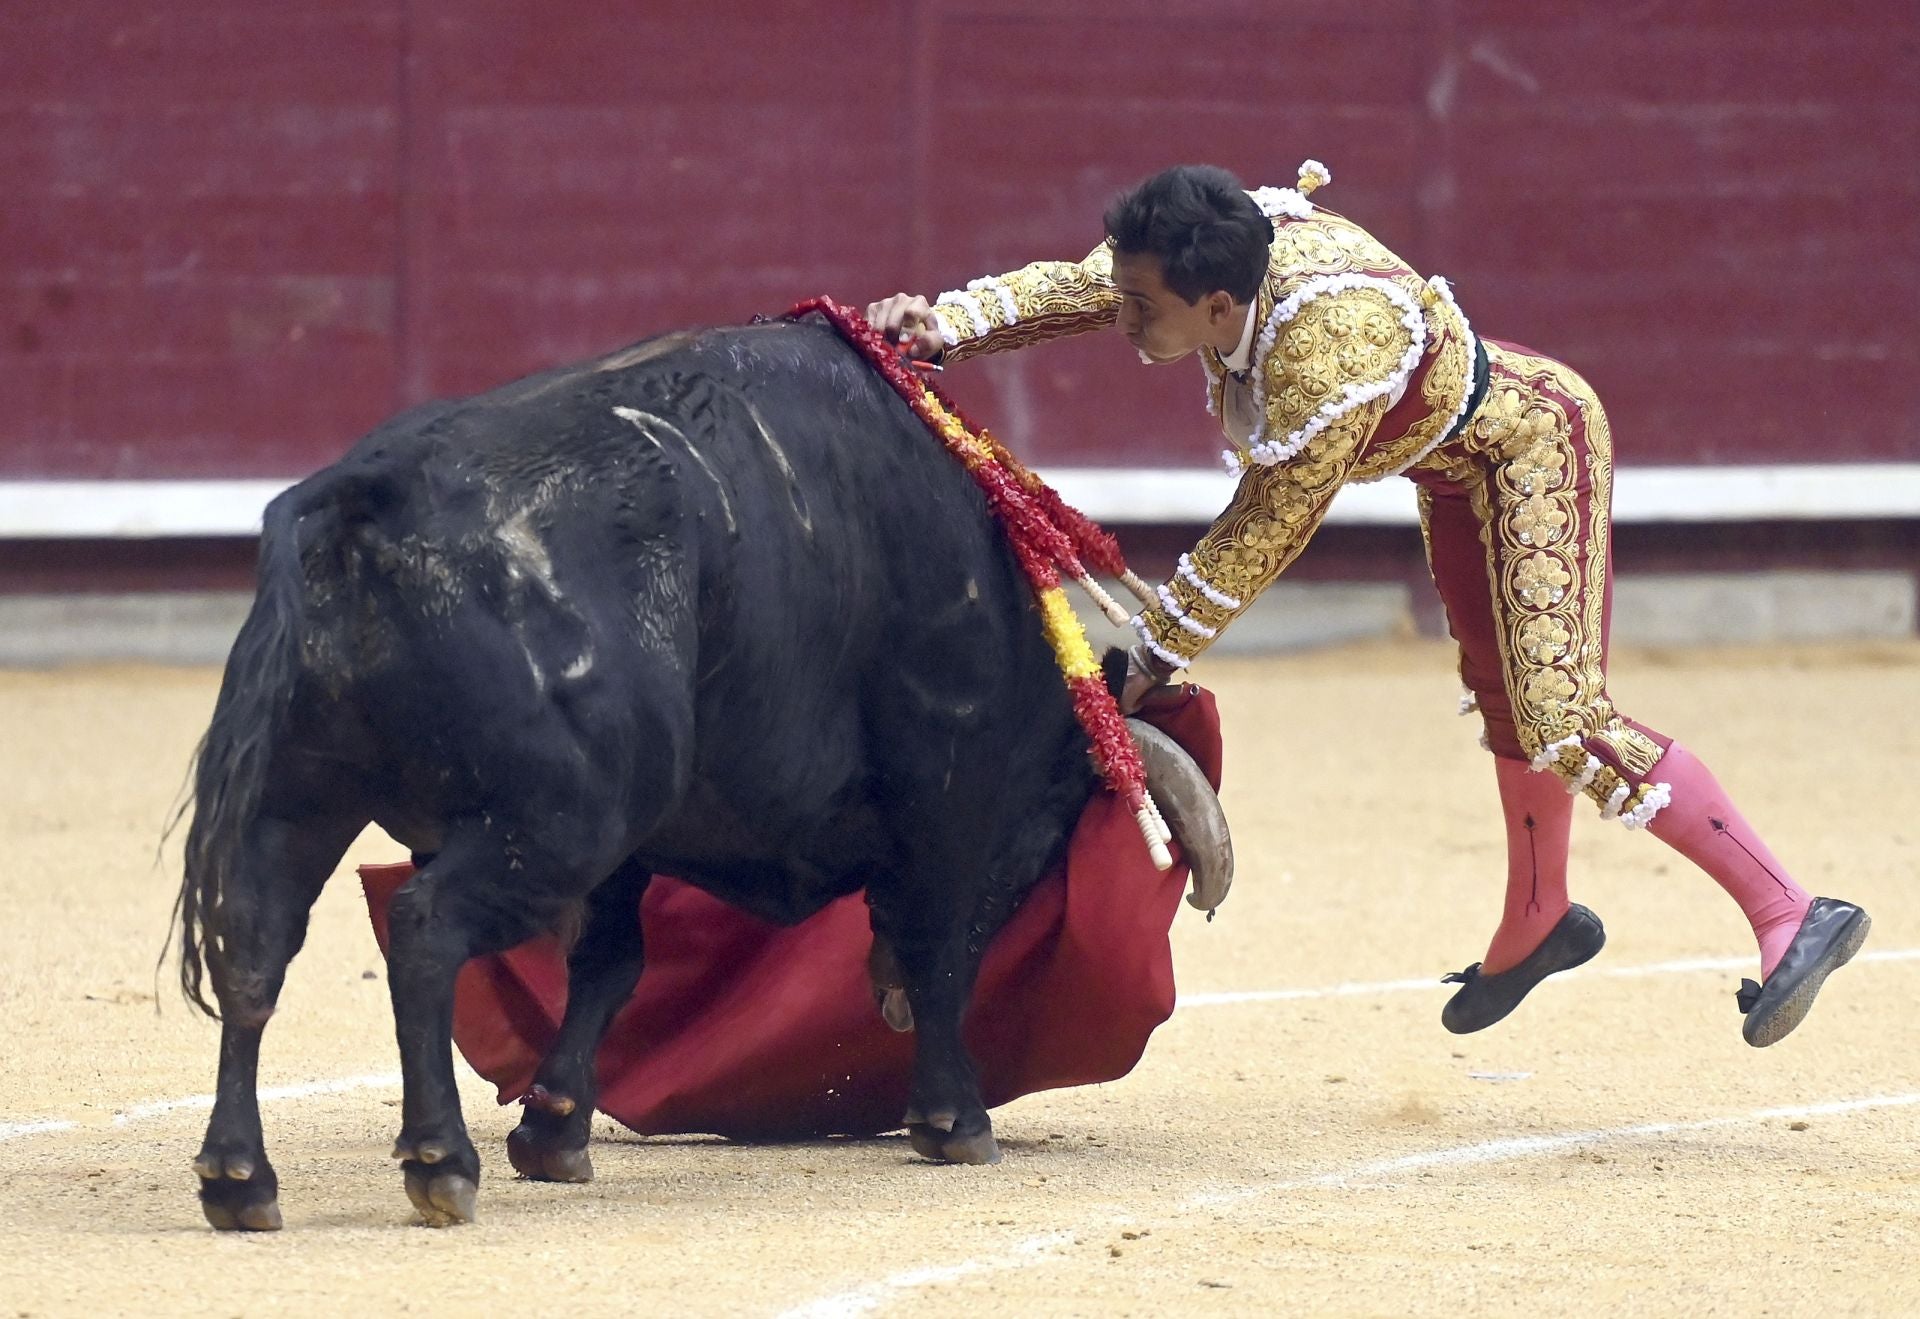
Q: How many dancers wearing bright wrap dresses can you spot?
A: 0